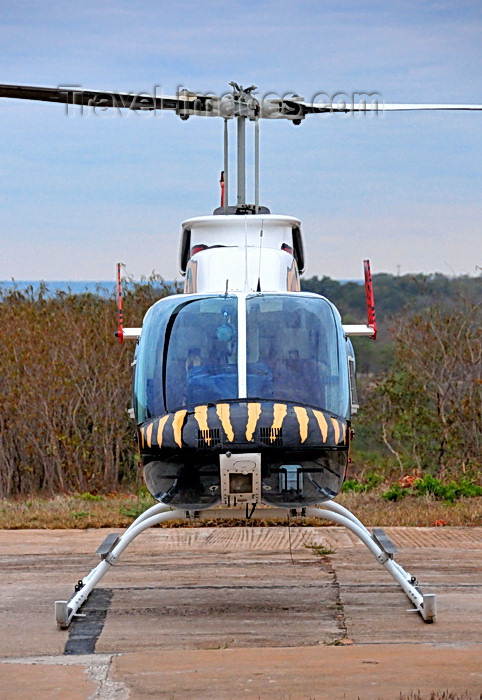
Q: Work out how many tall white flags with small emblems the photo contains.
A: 0